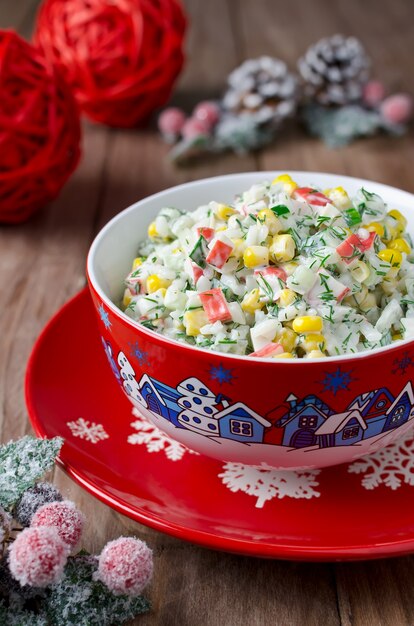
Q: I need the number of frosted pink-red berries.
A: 8